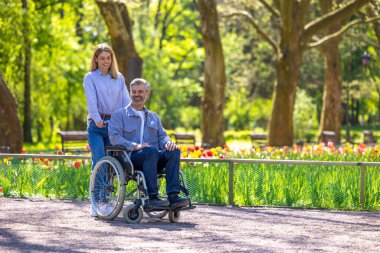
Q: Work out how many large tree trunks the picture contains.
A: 5